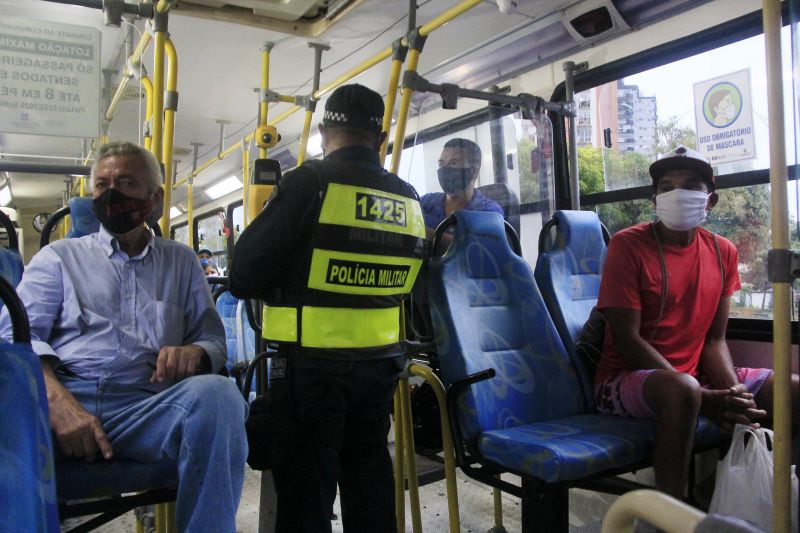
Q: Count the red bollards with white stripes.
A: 0